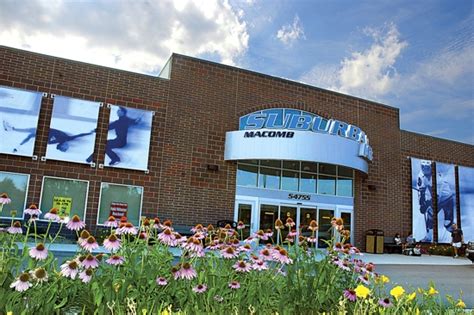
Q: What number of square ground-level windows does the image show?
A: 3